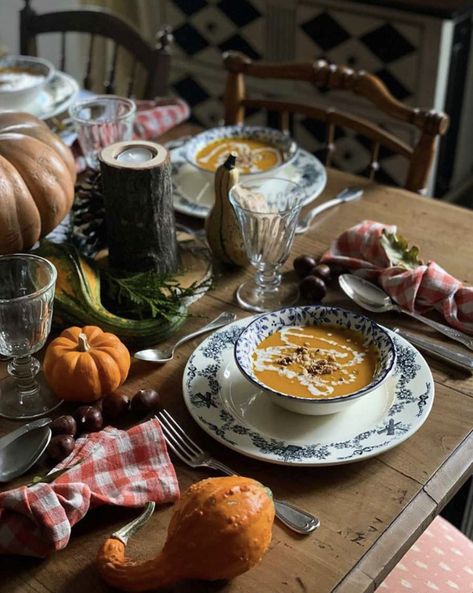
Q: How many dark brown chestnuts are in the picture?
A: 8